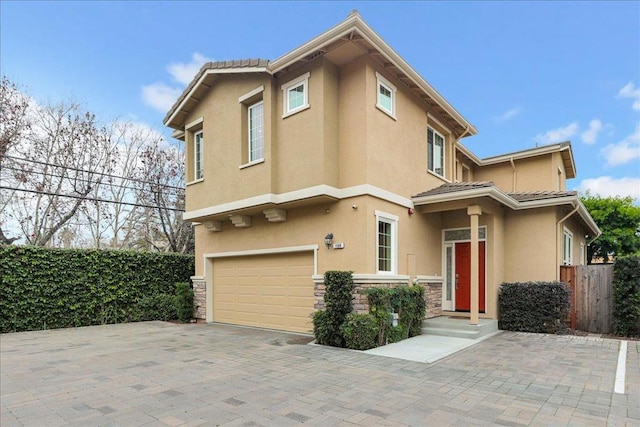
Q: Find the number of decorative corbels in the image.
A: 3